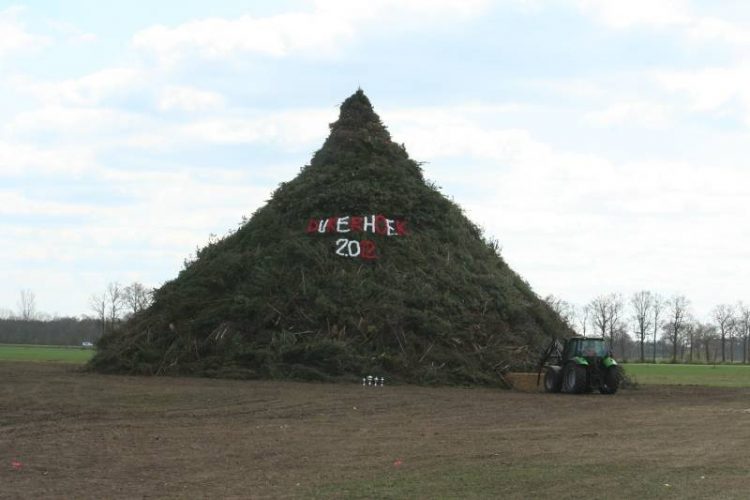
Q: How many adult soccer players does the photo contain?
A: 0